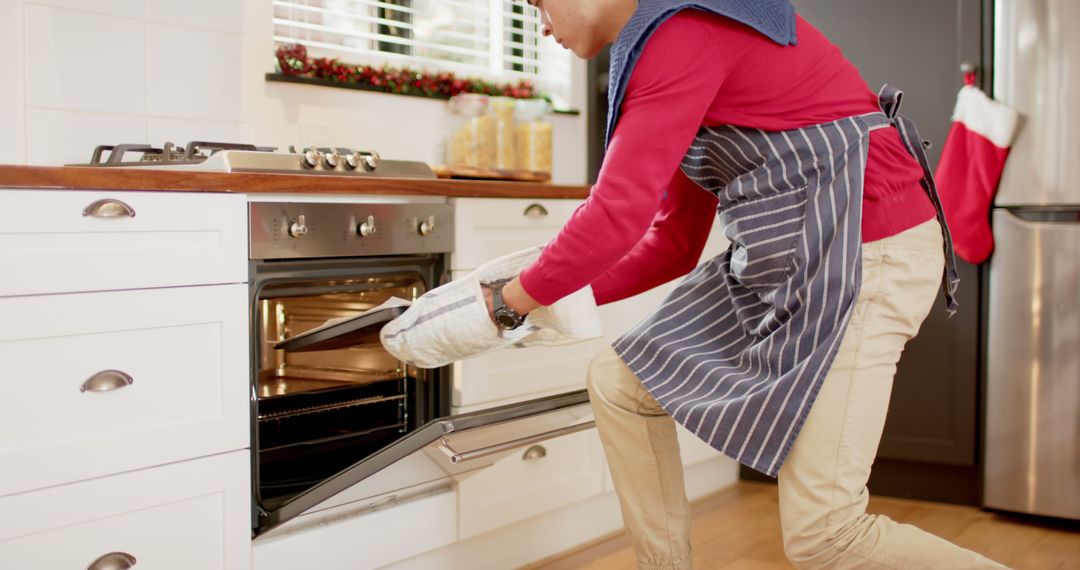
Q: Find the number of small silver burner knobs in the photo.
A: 4